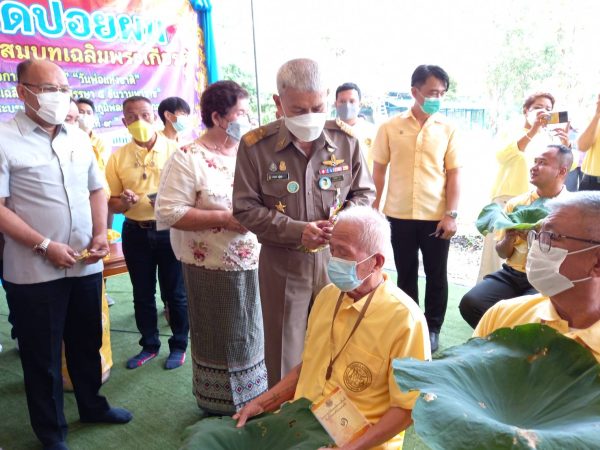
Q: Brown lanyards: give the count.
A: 1